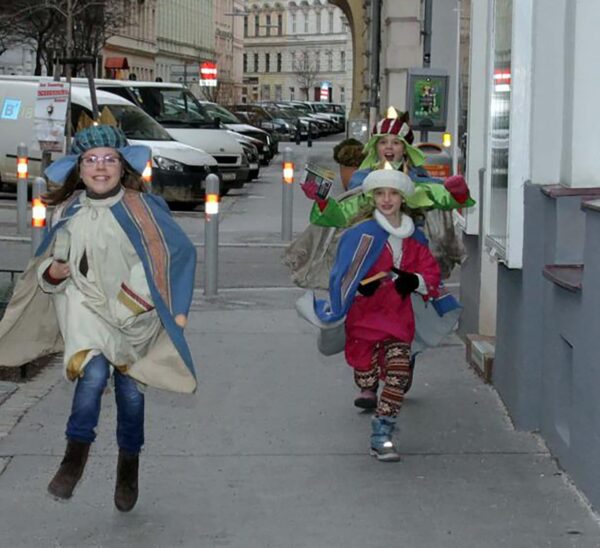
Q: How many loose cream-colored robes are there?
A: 1